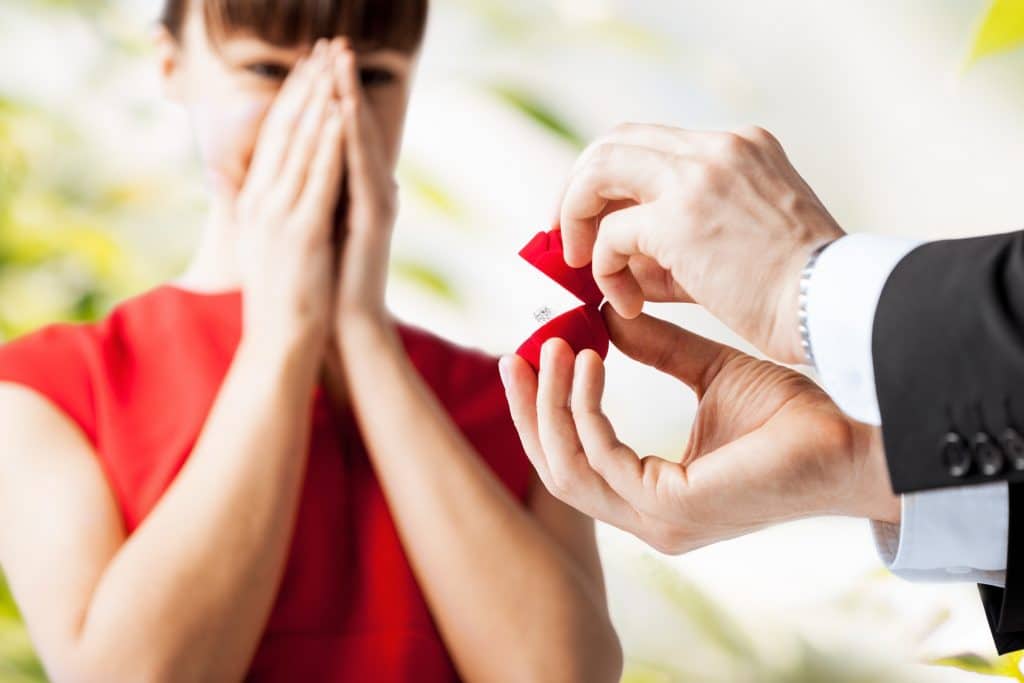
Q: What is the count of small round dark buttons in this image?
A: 3